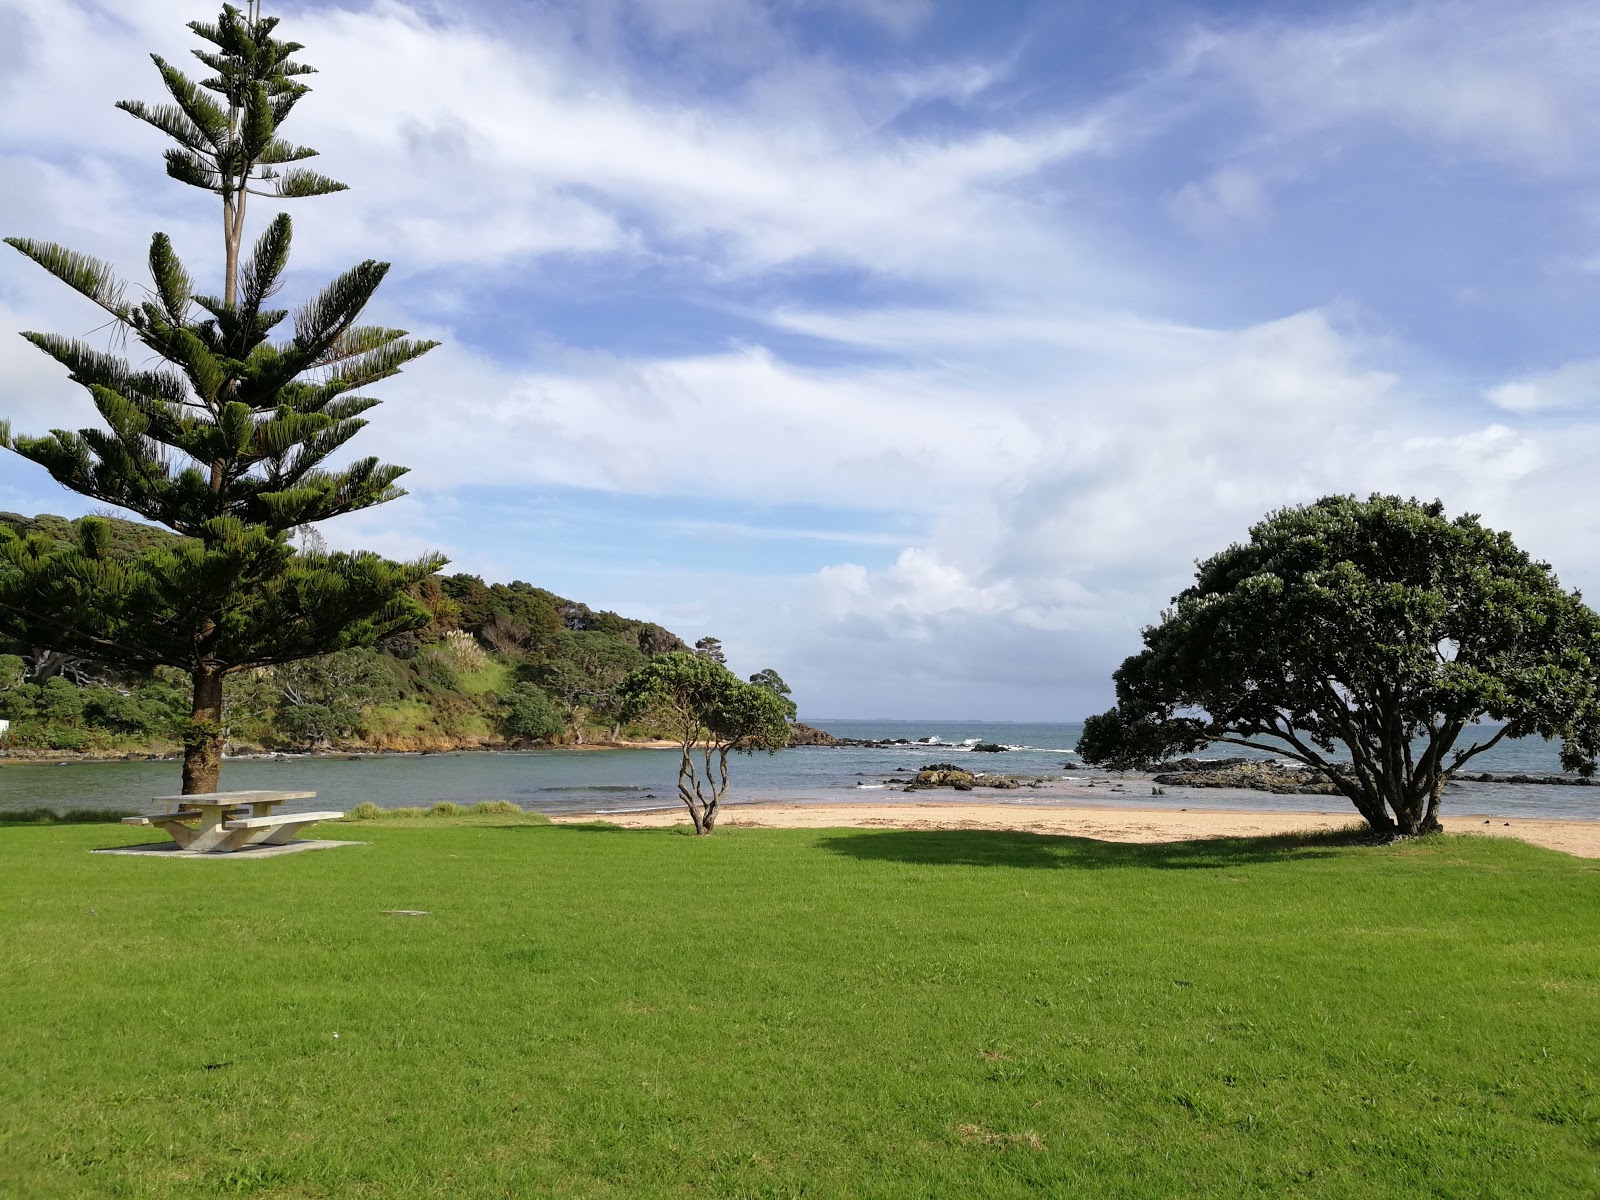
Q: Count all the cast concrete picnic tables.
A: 1